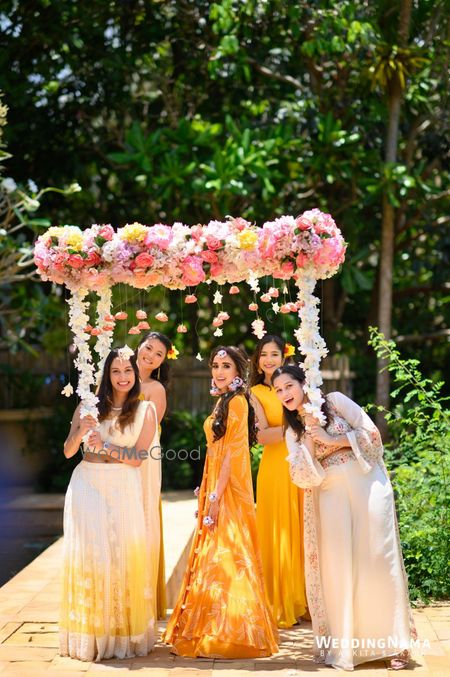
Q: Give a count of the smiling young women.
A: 5